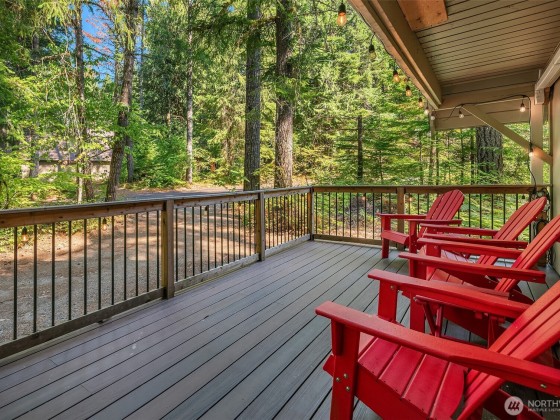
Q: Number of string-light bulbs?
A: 10